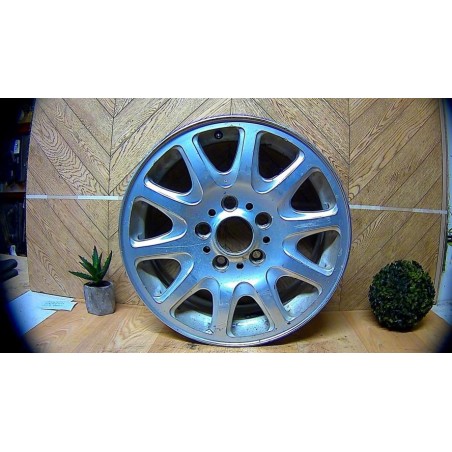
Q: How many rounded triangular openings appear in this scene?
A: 10